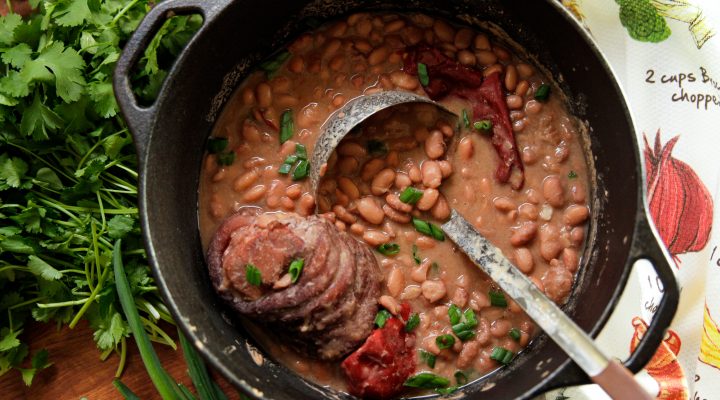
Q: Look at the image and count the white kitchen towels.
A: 1